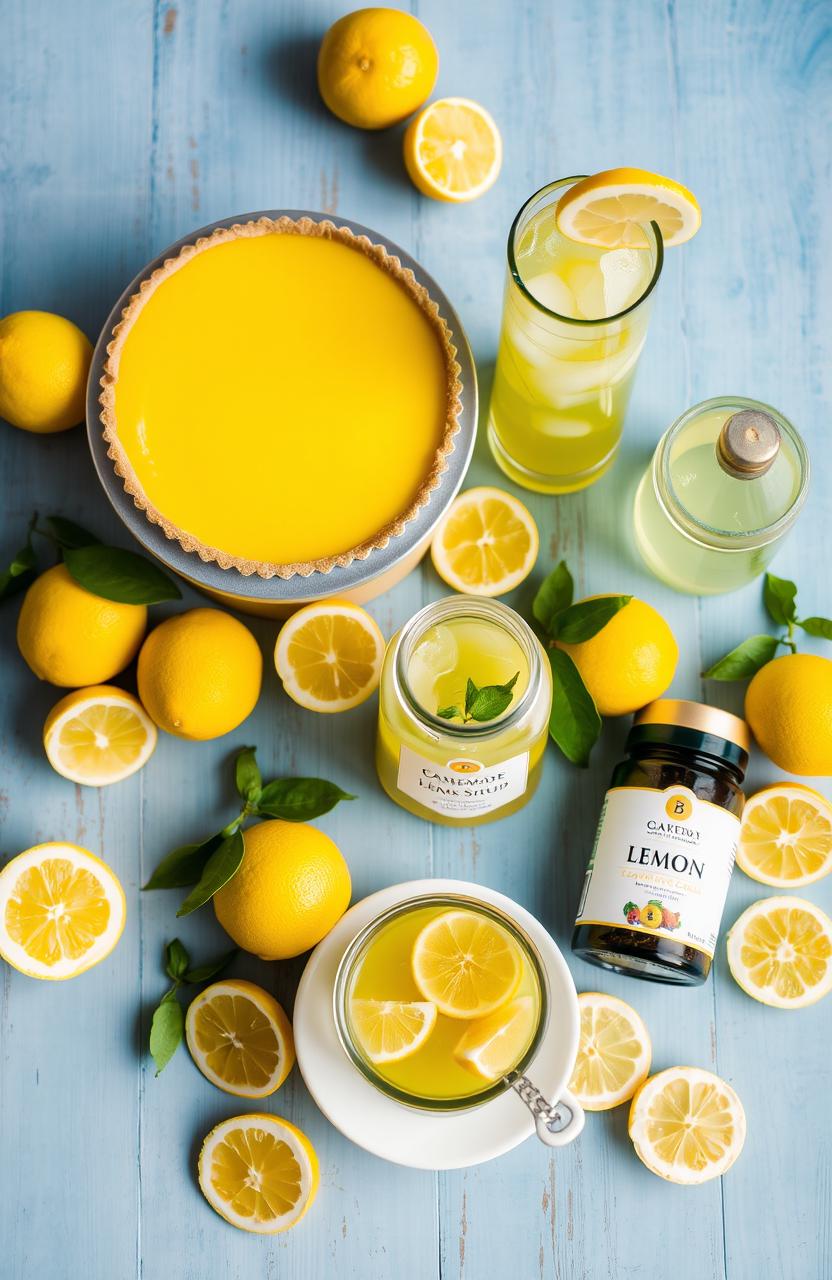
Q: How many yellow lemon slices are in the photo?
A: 15